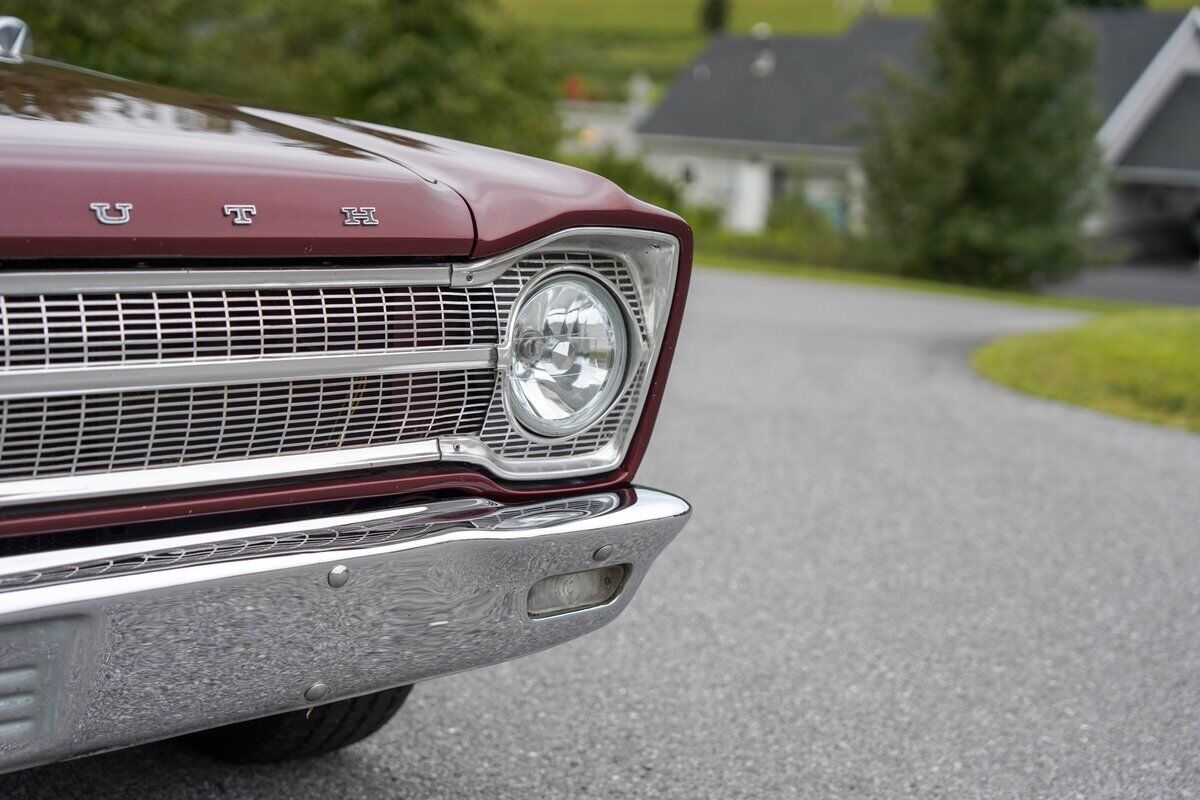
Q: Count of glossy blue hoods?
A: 0